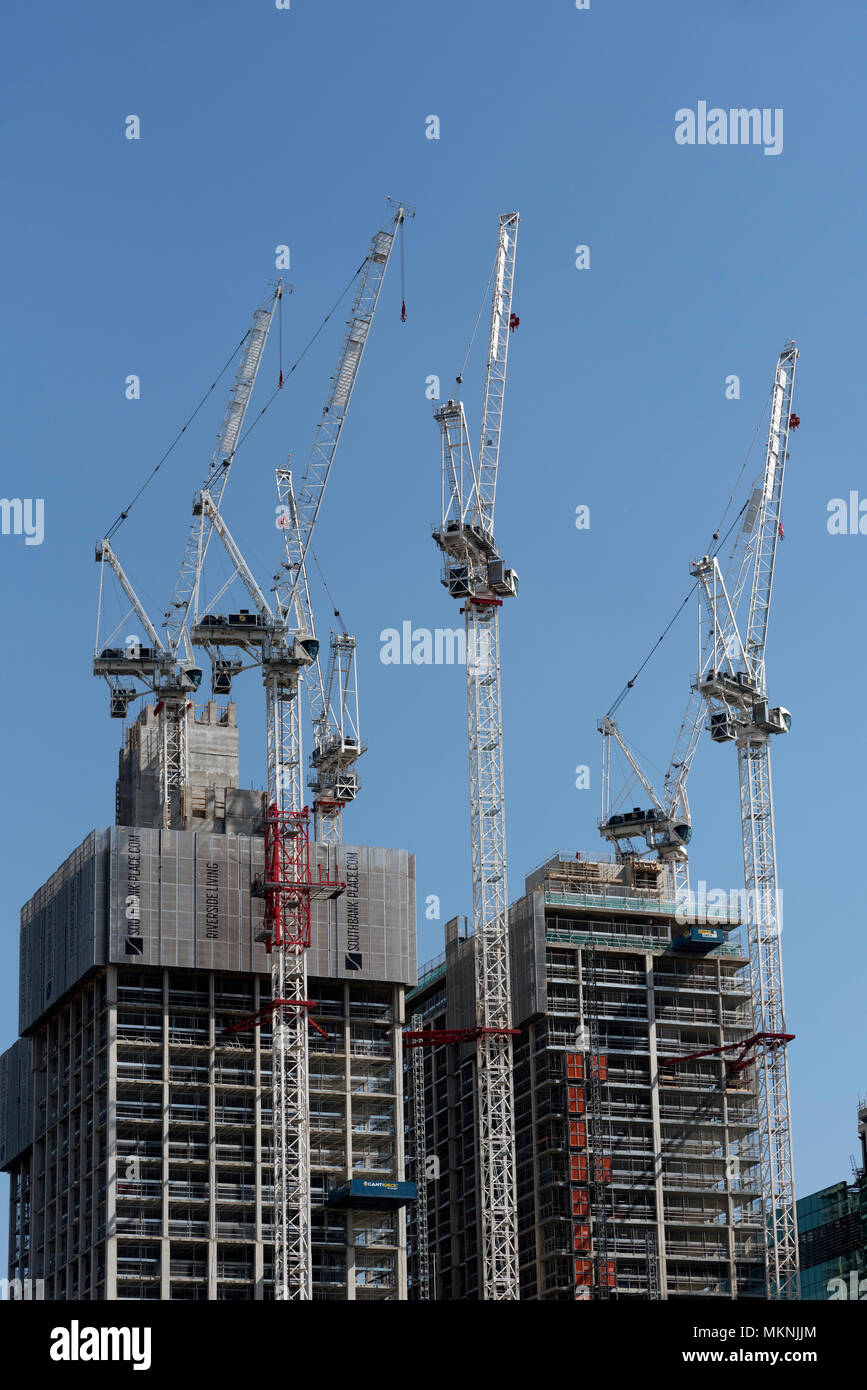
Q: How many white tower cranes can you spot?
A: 6